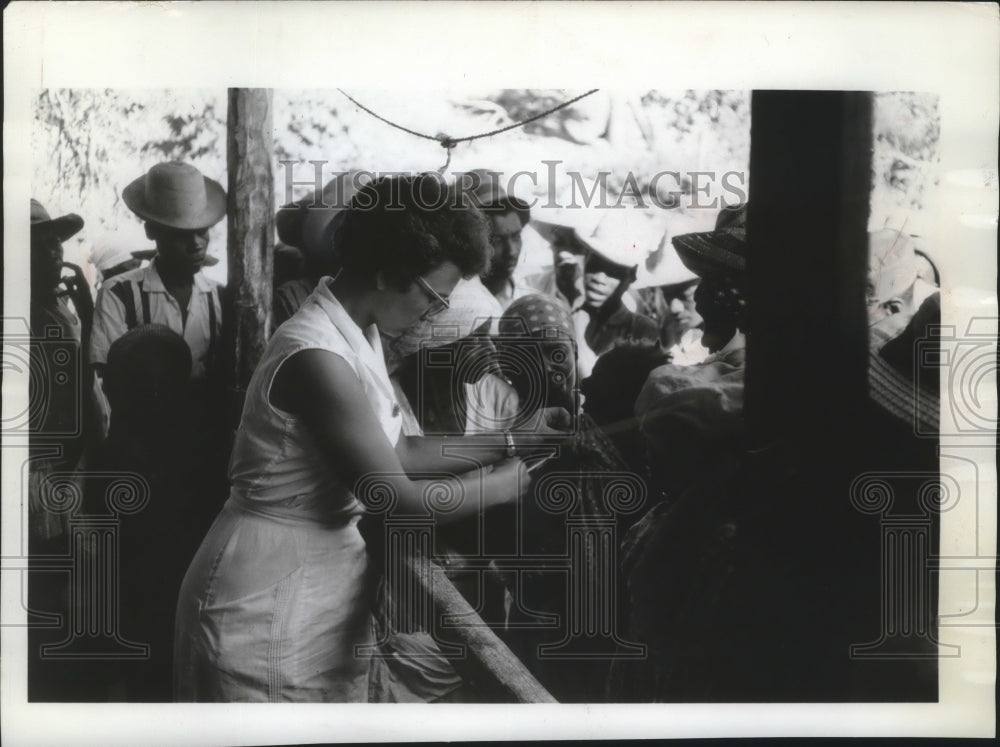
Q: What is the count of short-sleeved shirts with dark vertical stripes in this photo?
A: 1